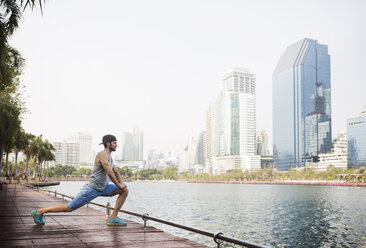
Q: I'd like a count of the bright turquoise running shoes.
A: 2